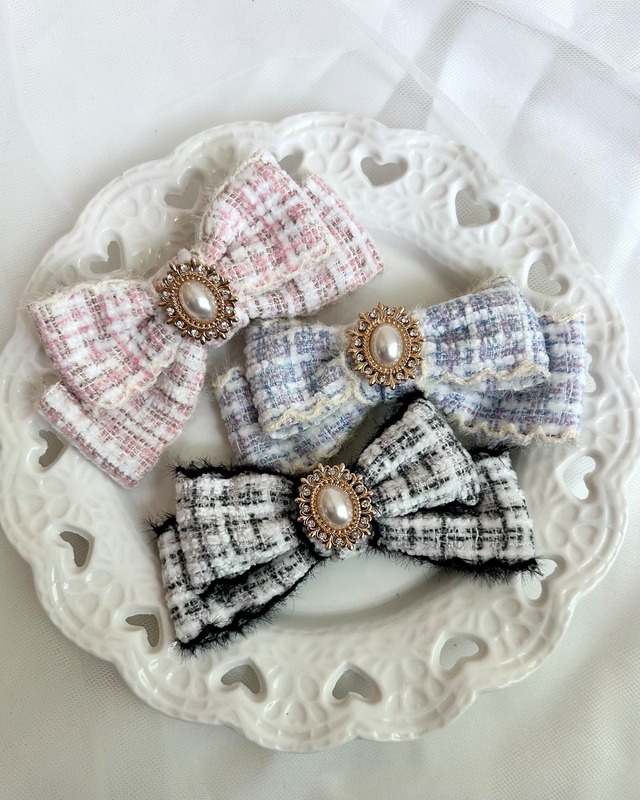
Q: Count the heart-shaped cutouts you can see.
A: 15